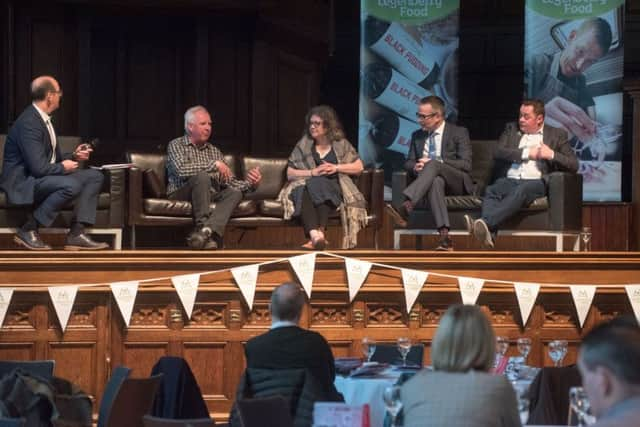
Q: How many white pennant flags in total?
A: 12